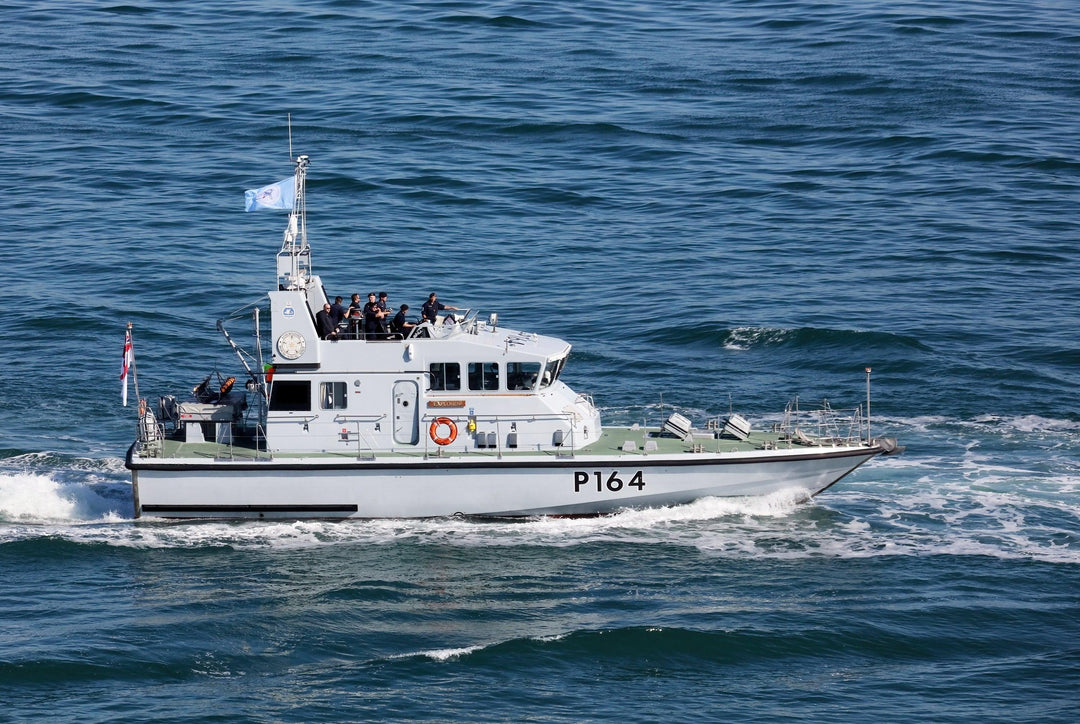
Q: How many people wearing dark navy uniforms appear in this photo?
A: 8